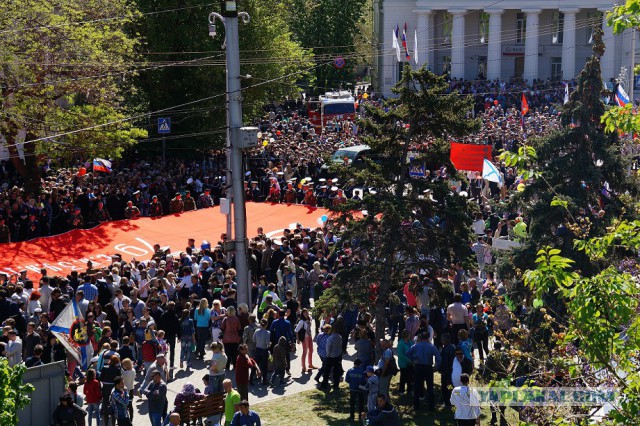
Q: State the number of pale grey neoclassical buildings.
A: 1